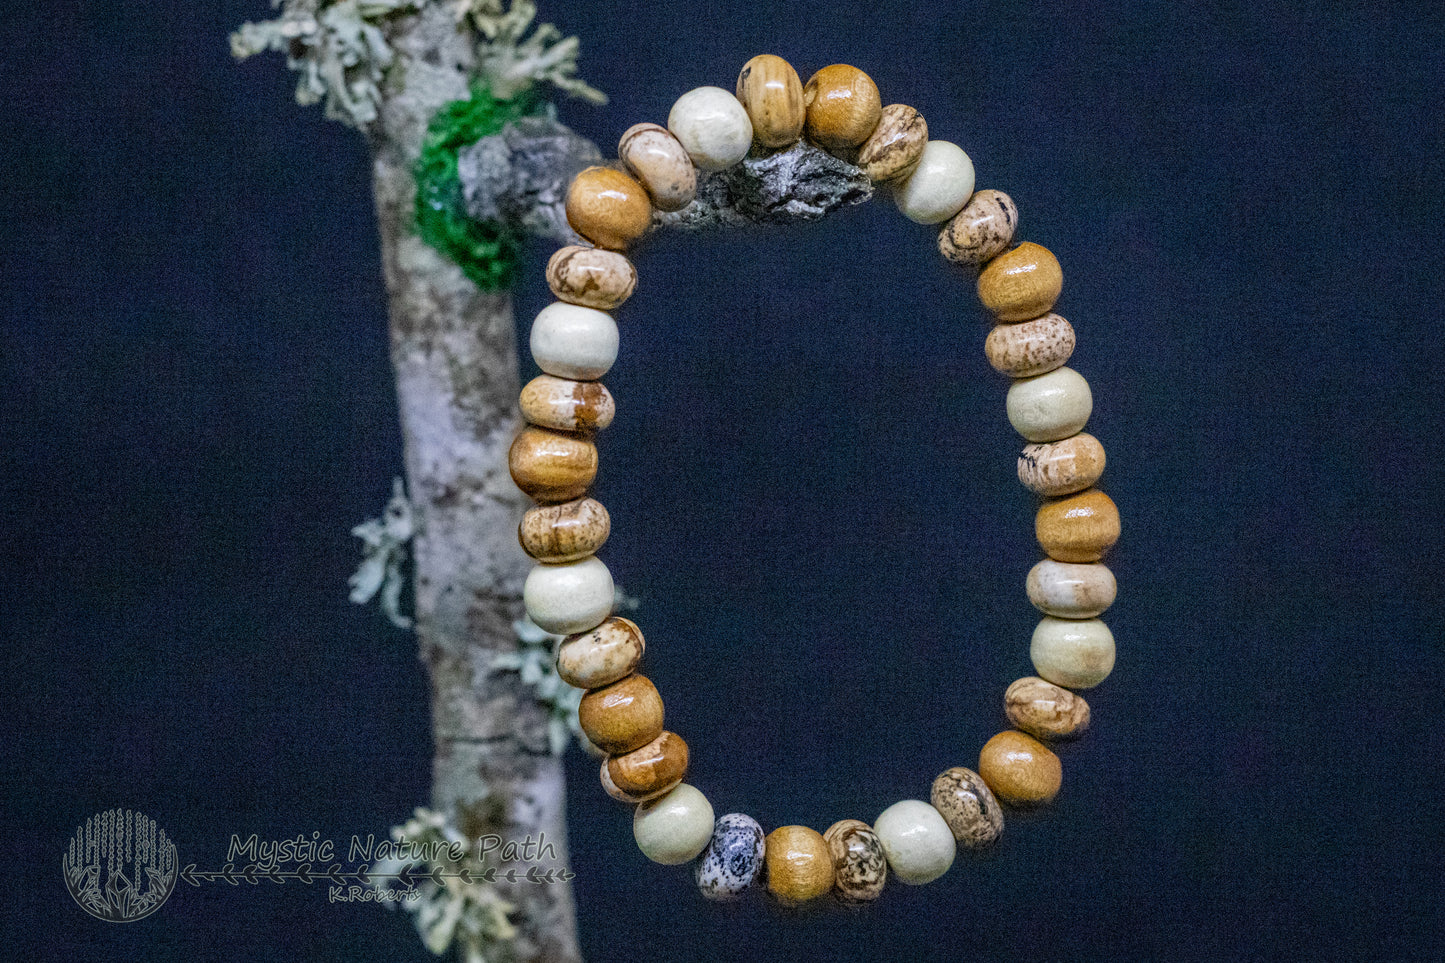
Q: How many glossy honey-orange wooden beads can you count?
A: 8